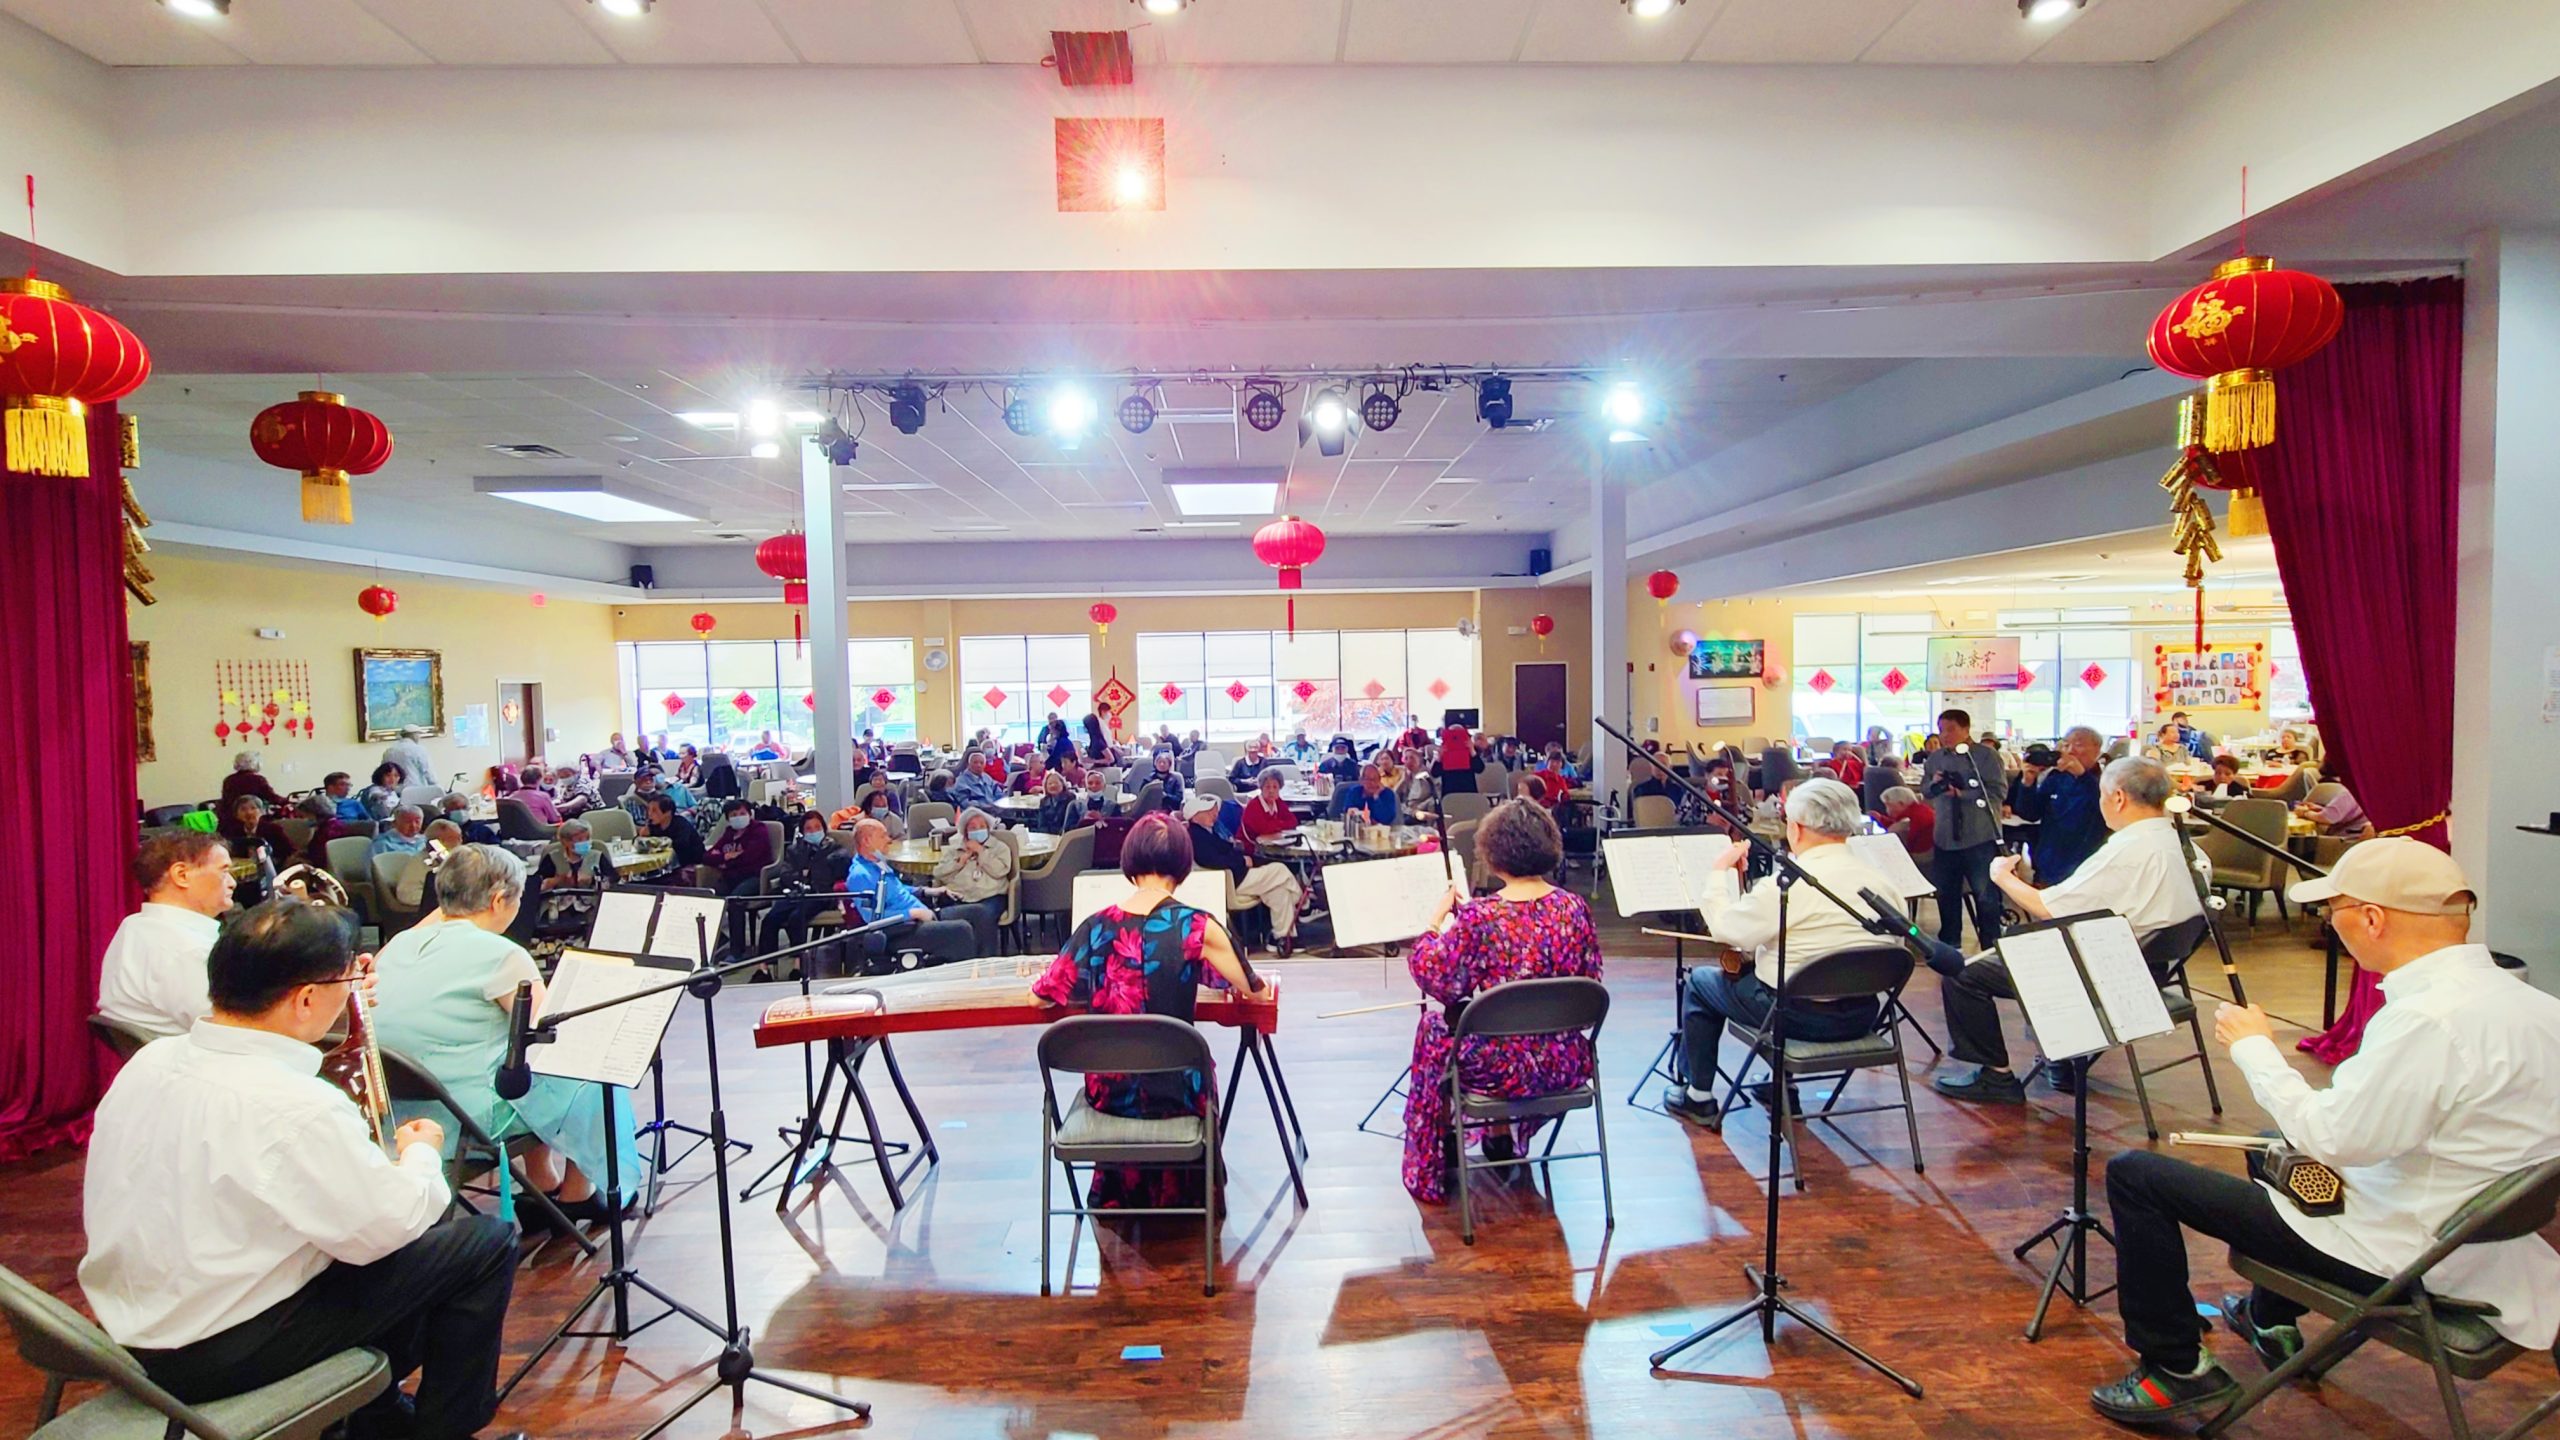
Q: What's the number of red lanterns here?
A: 11